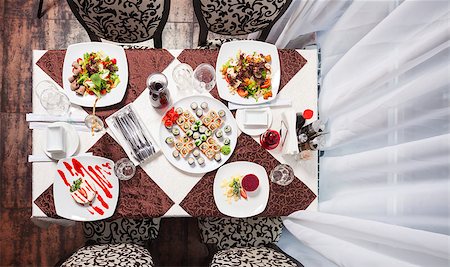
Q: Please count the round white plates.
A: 3